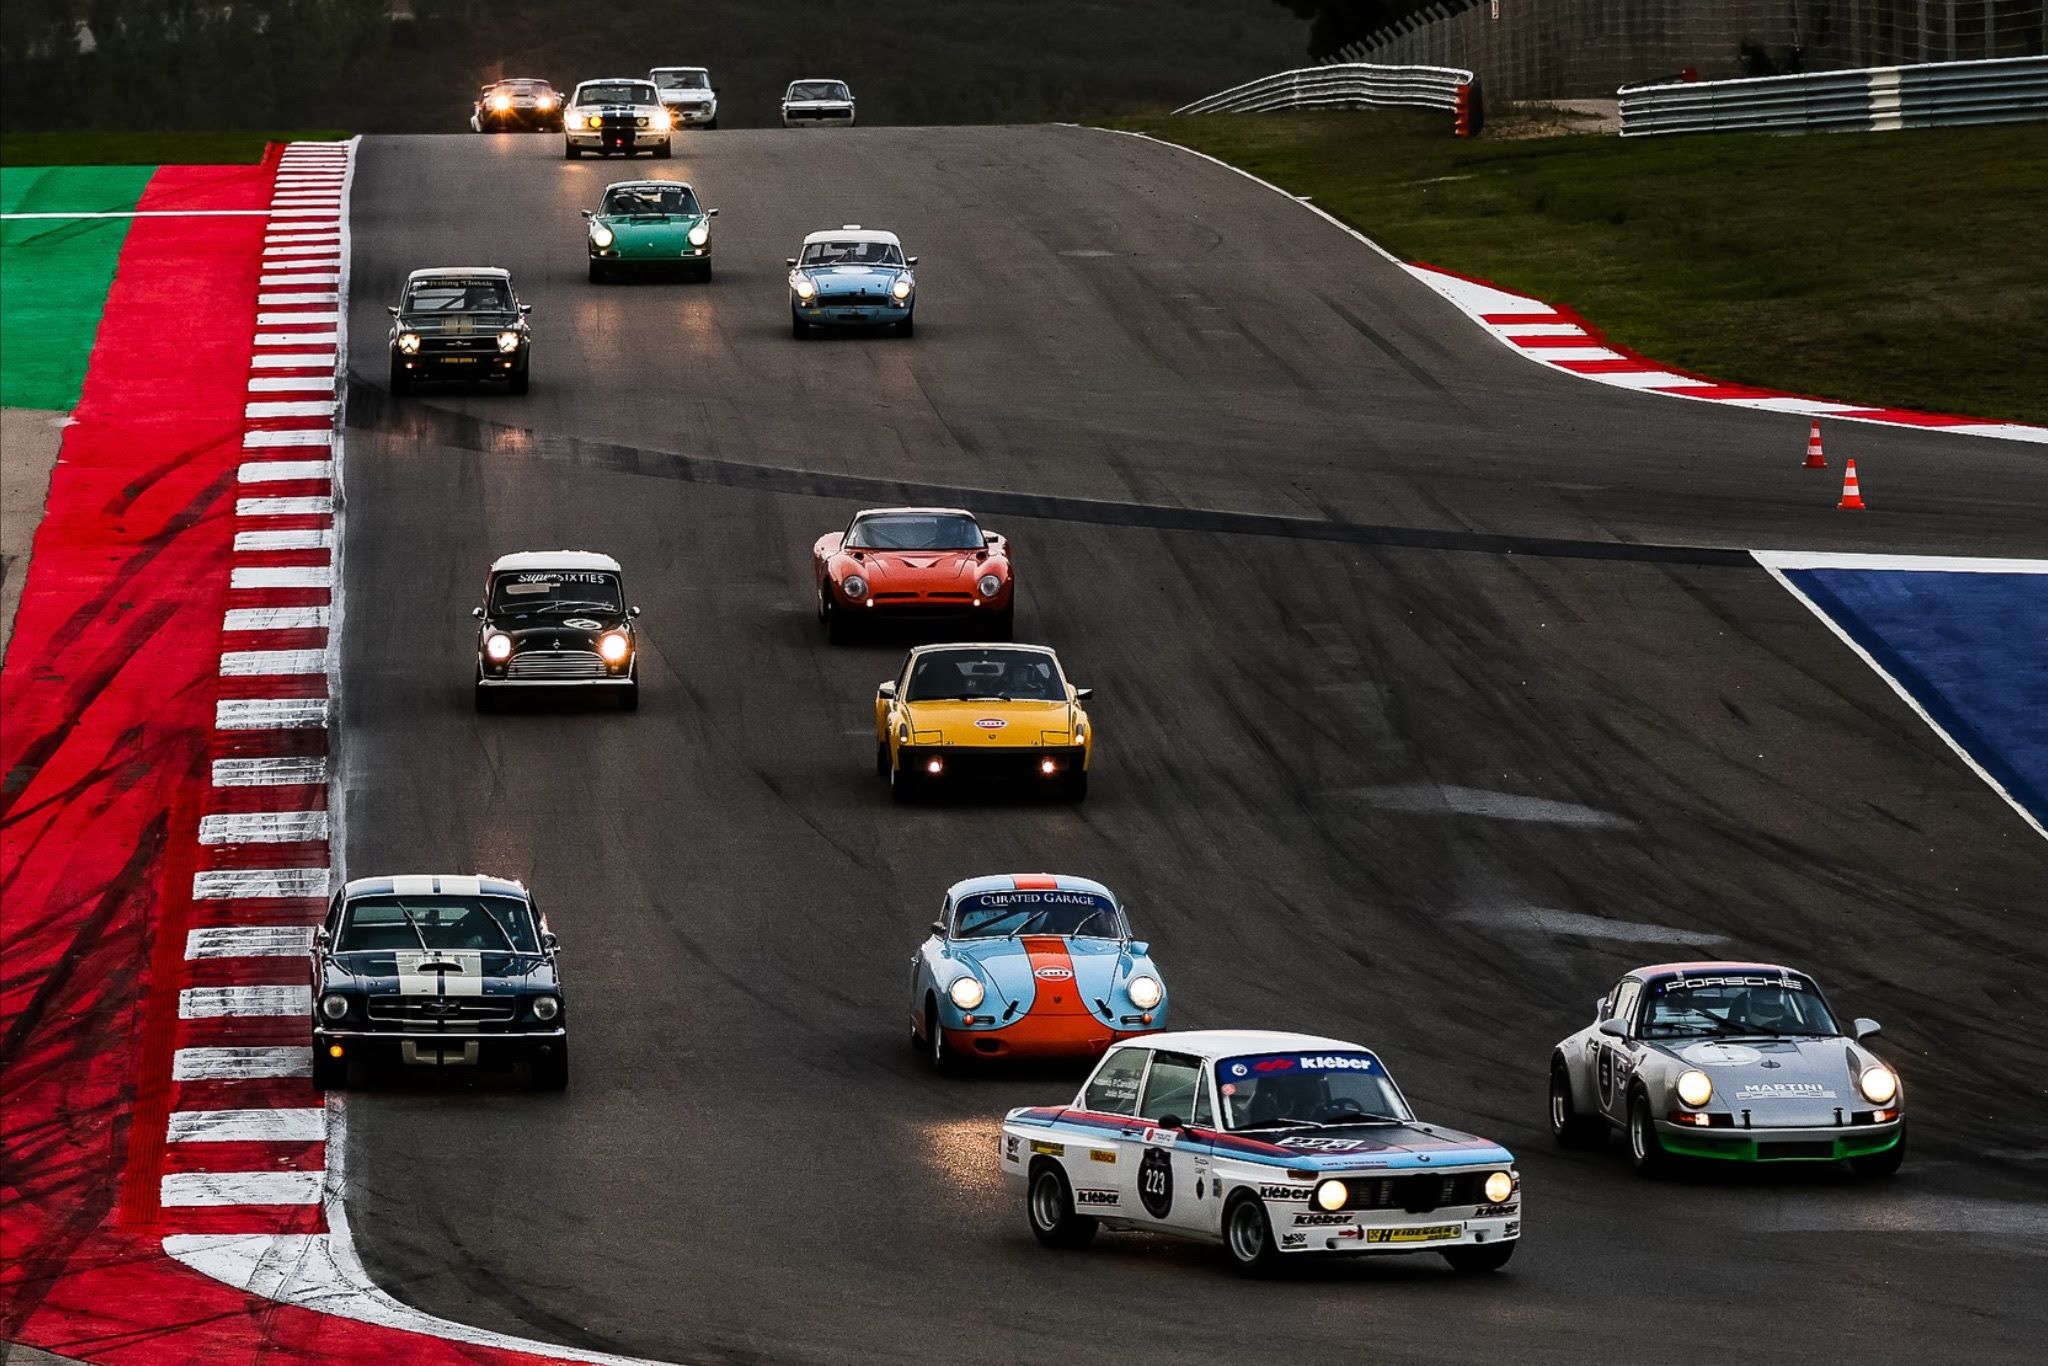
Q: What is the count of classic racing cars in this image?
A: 14